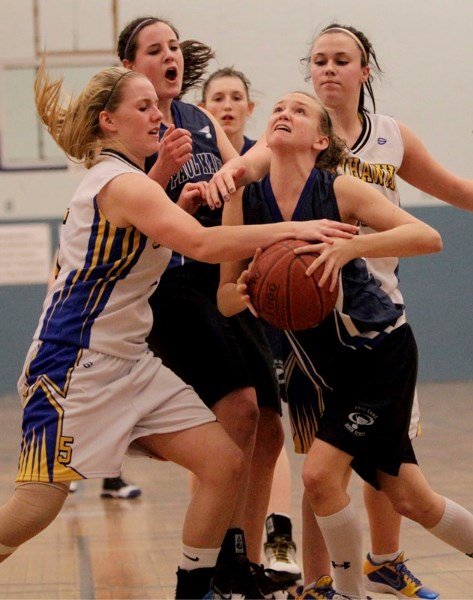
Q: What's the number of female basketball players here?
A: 5